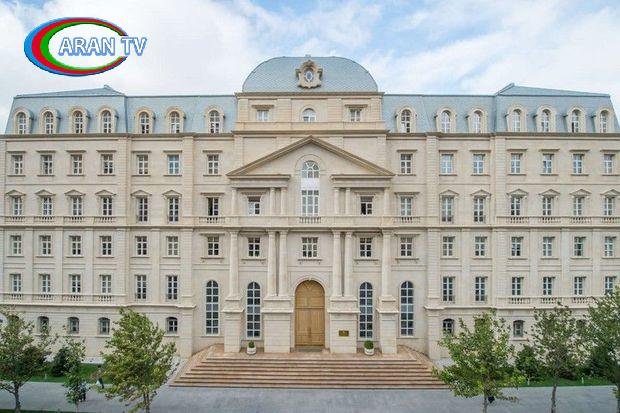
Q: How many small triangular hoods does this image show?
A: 12